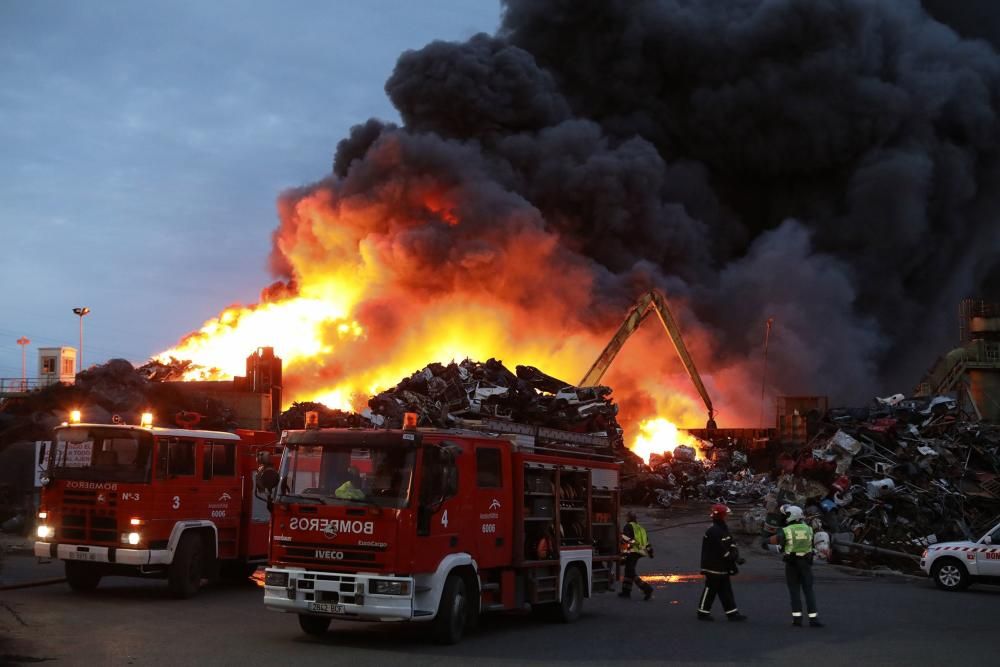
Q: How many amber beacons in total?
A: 4